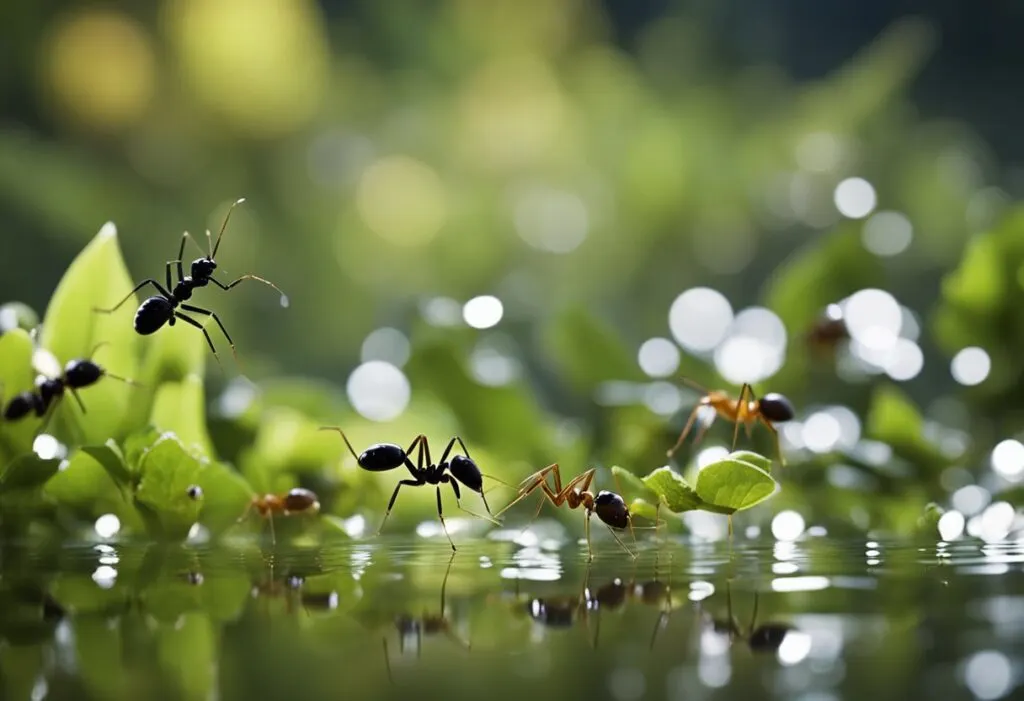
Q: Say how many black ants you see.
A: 3